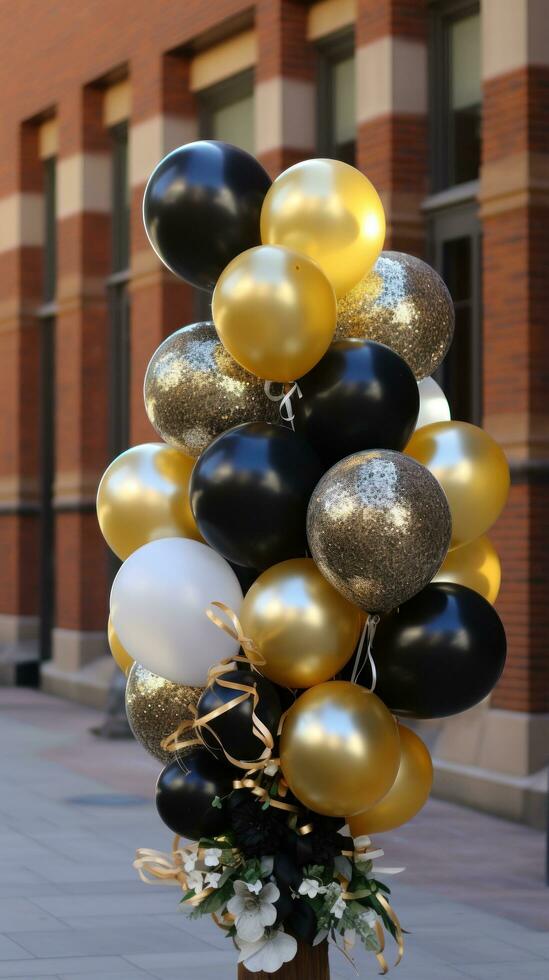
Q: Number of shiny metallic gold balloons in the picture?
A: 9